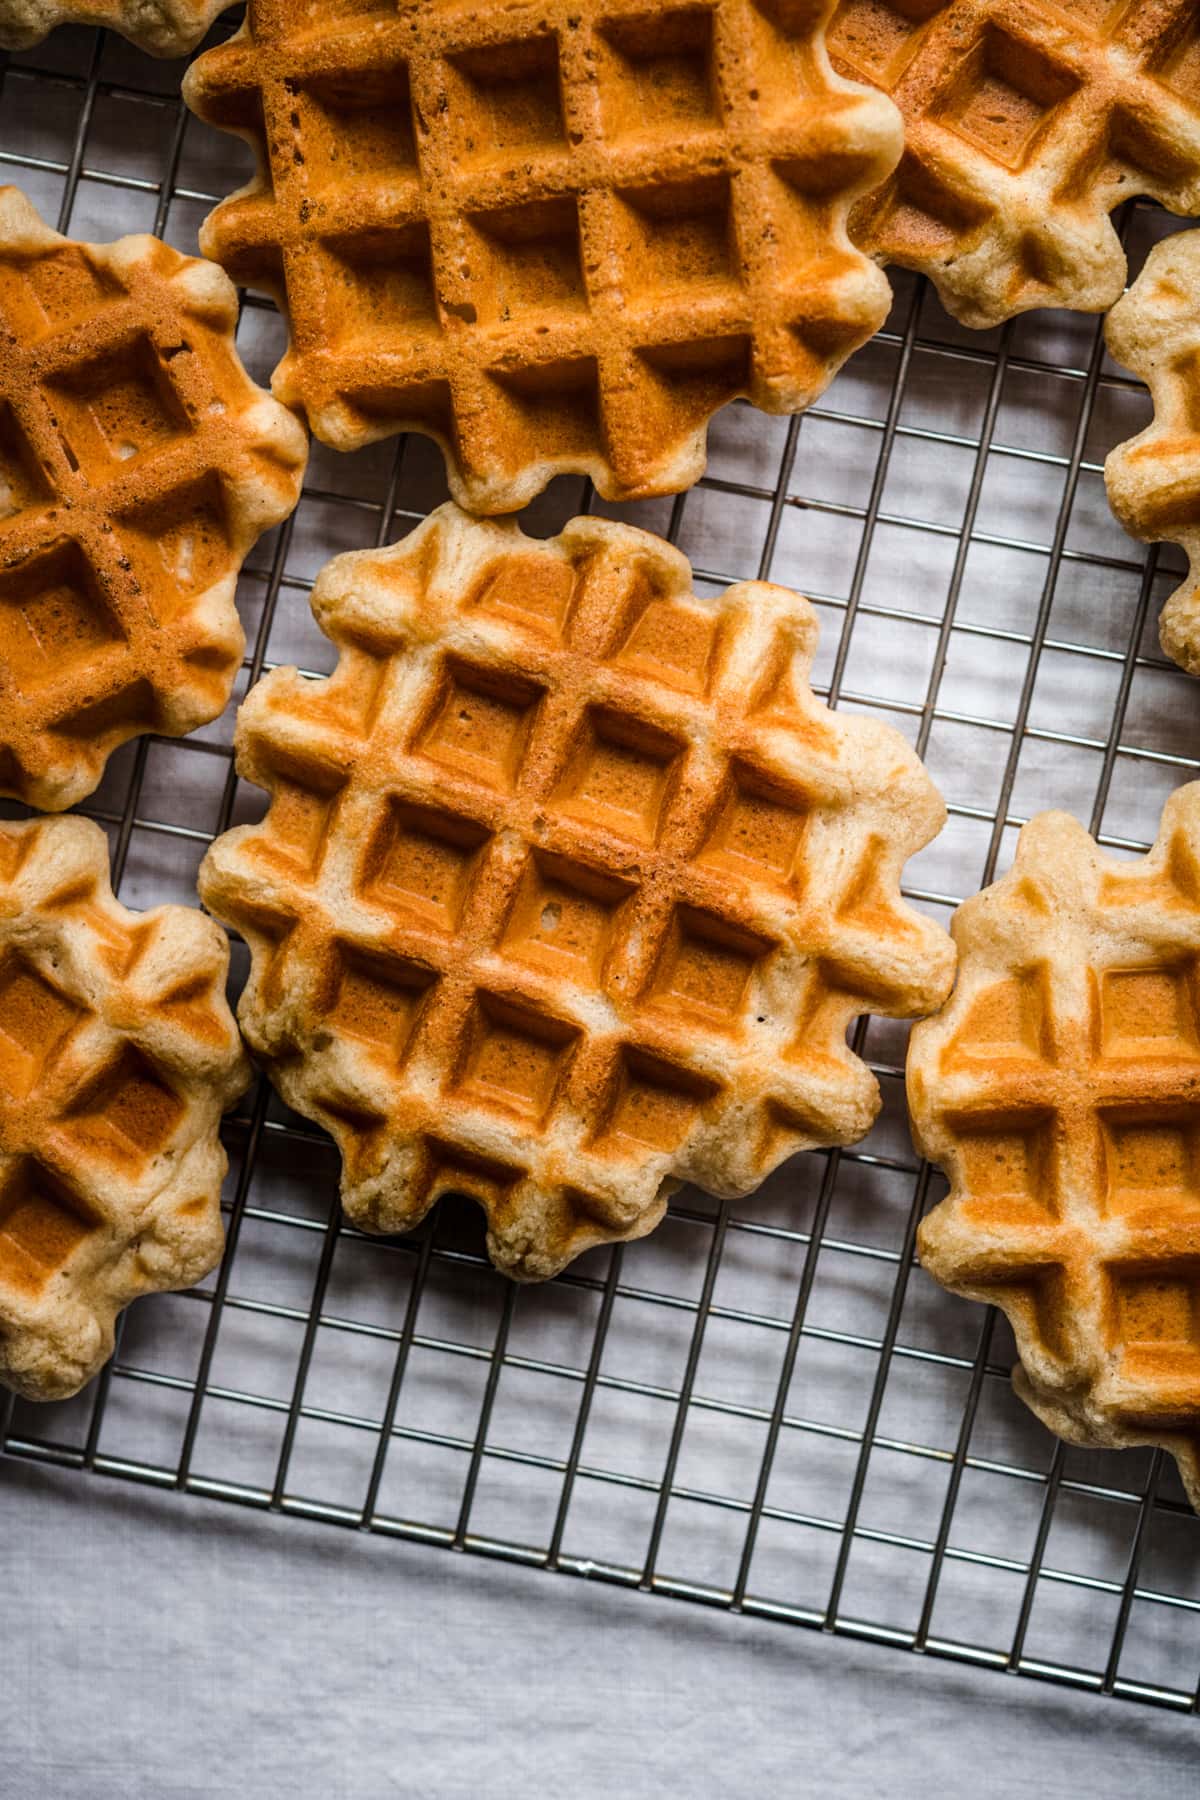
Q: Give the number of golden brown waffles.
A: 8